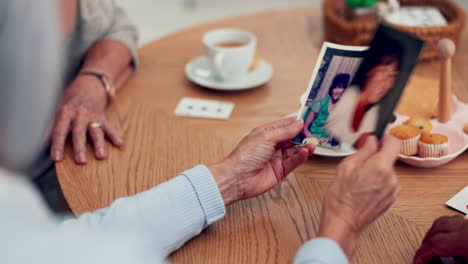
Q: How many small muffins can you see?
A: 3